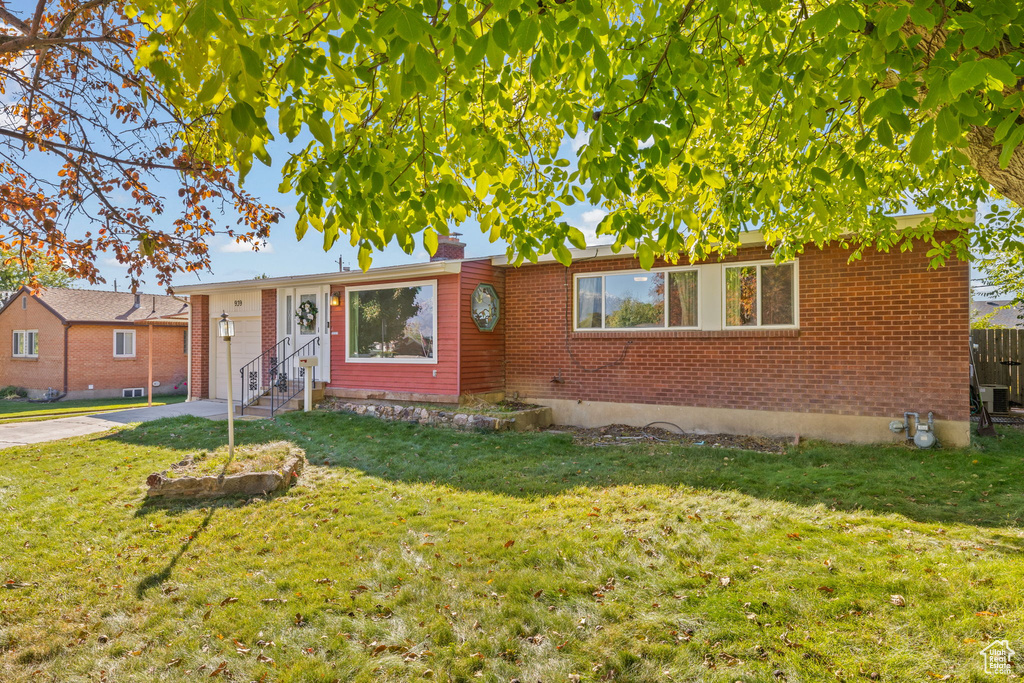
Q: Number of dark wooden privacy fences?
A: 1